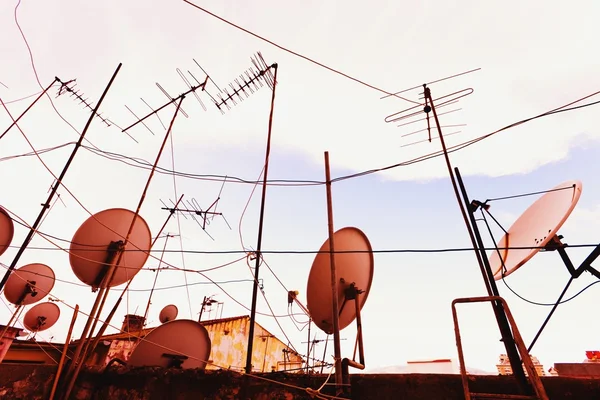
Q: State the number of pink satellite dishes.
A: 8